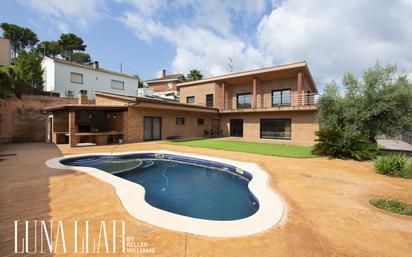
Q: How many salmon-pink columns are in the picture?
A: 3